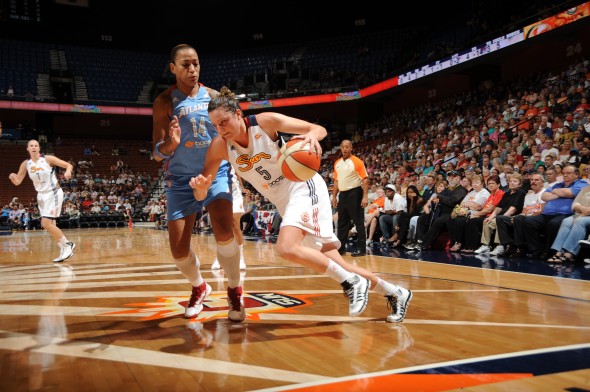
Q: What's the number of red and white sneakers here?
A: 2